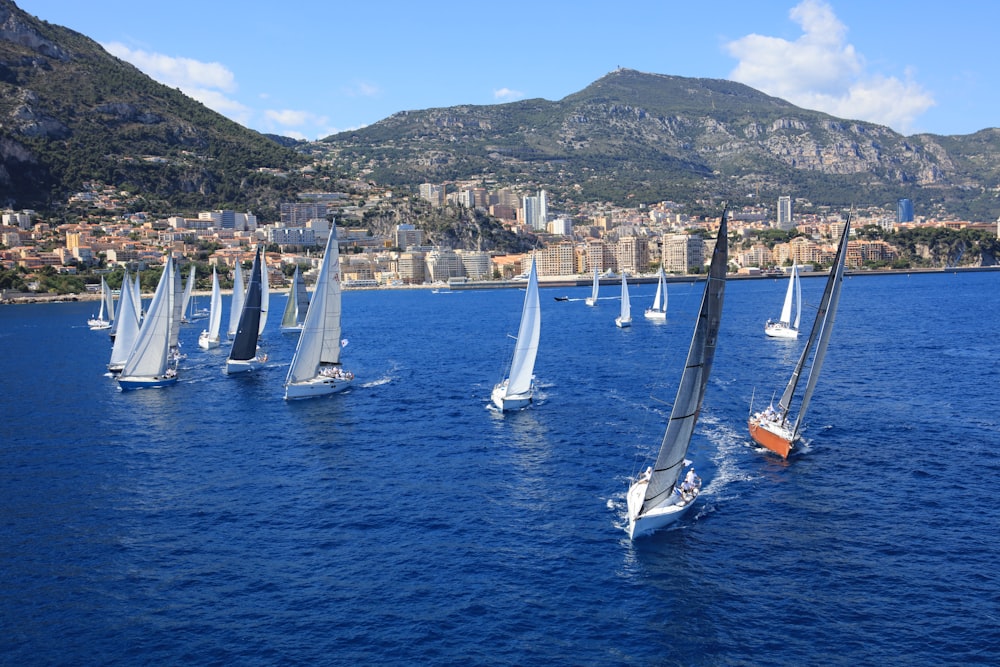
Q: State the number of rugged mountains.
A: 2